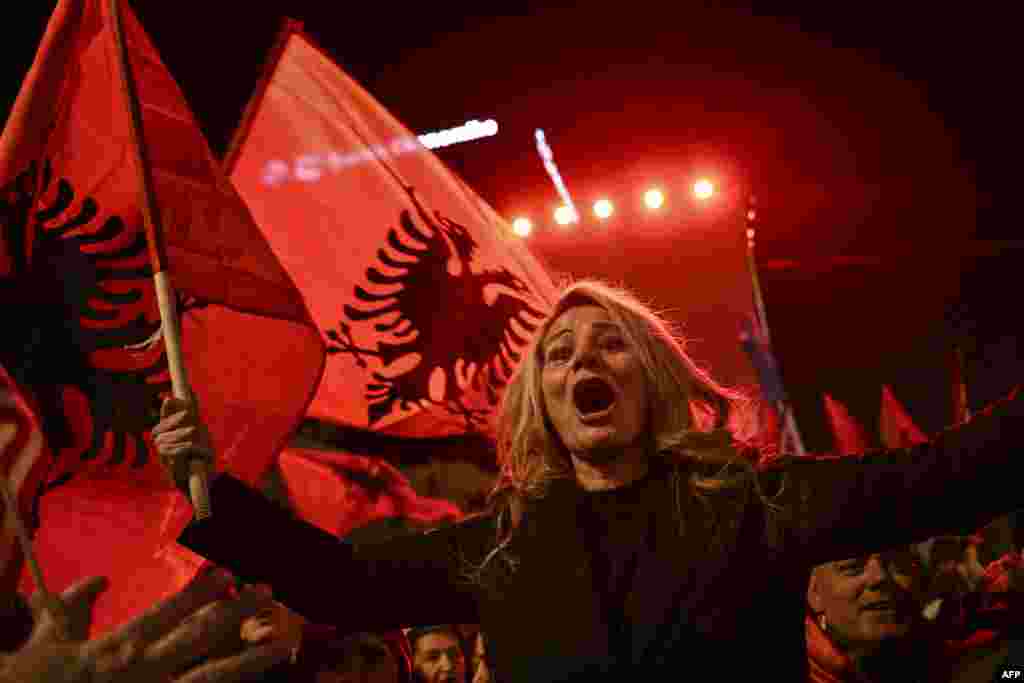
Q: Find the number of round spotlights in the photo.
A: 5